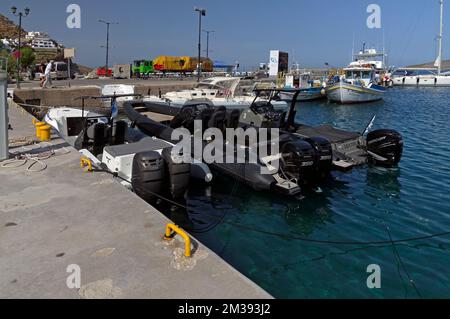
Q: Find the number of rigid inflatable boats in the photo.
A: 3